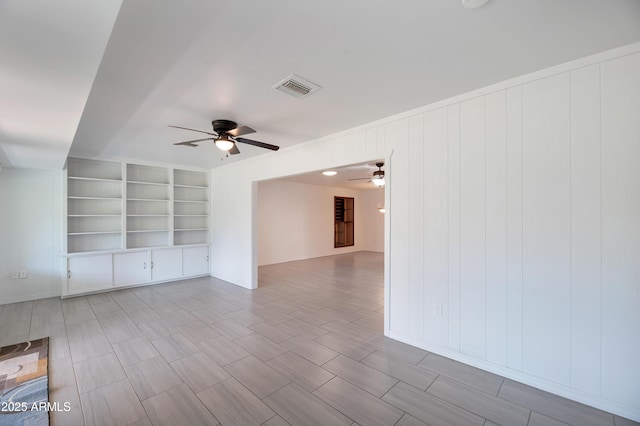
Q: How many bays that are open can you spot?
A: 3